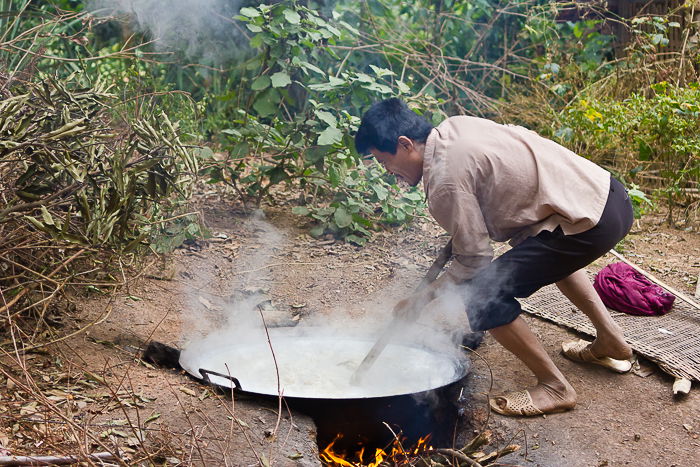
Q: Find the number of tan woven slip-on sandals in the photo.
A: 2